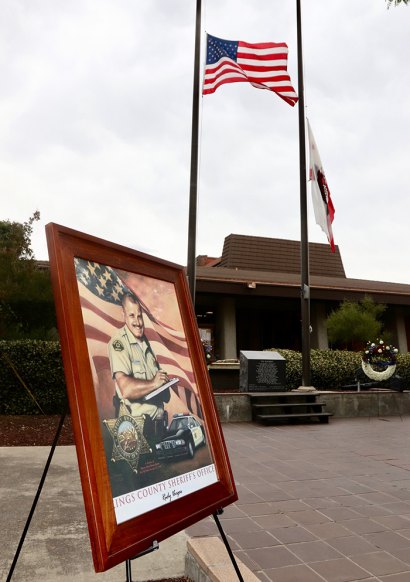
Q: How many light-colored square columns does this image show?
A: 3